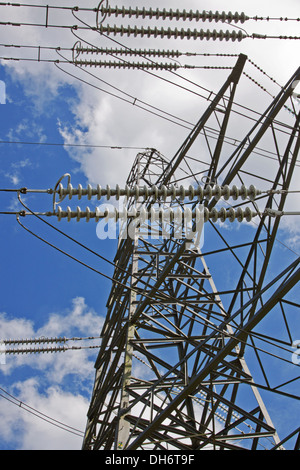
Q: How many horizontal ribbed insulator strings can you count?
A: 8